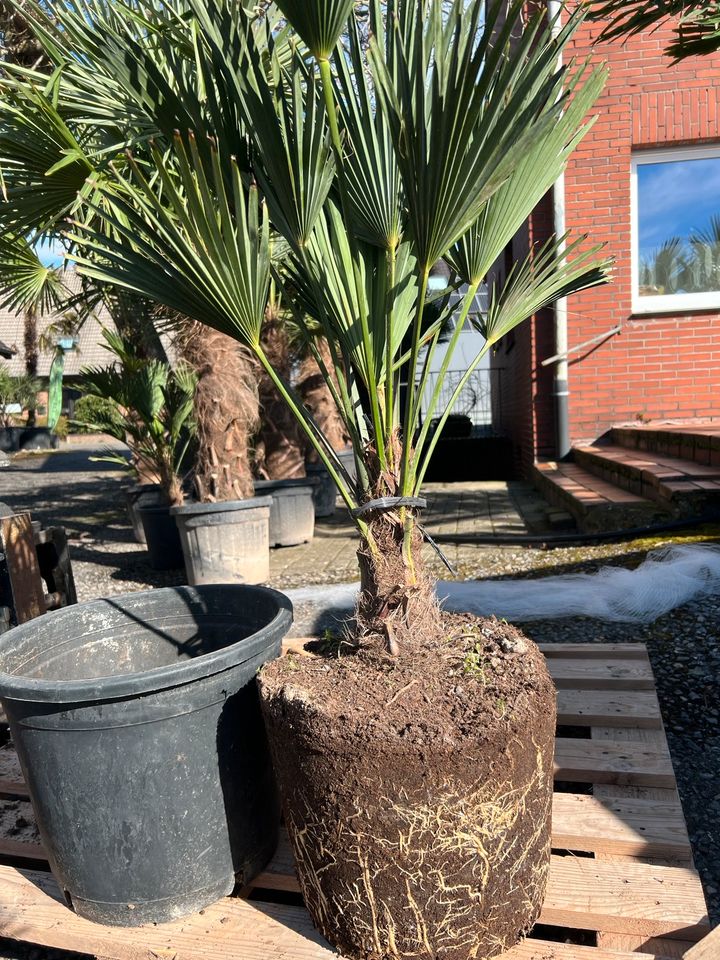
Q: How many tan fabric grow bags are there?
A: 0